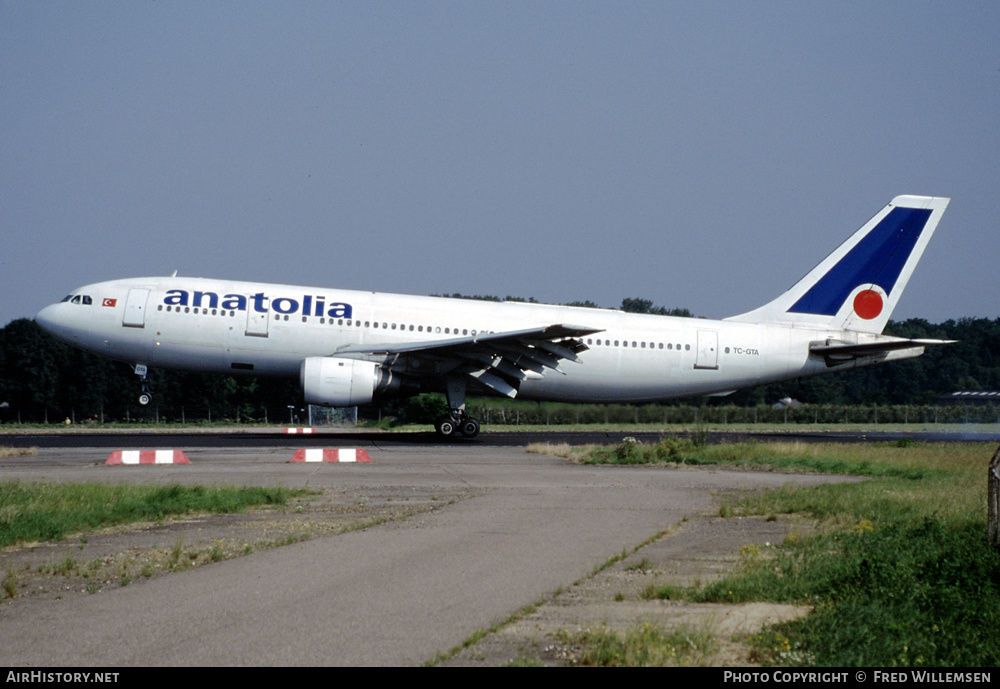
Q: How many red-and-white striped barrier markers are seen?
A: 3